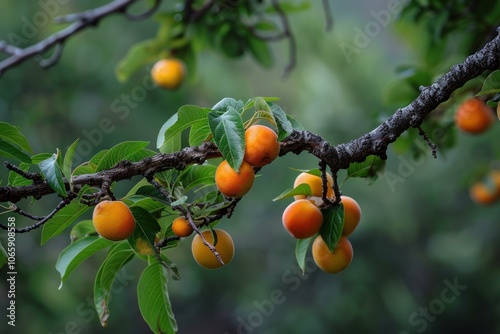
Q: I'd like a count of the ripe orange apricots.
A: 13